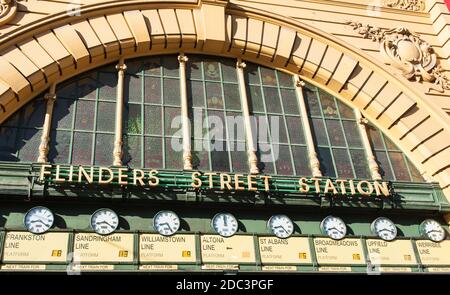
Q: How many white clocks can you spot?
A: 8